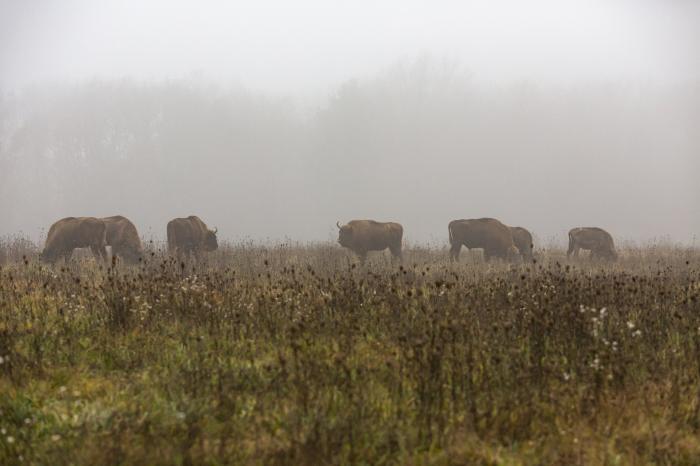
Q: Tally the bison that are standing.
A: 7